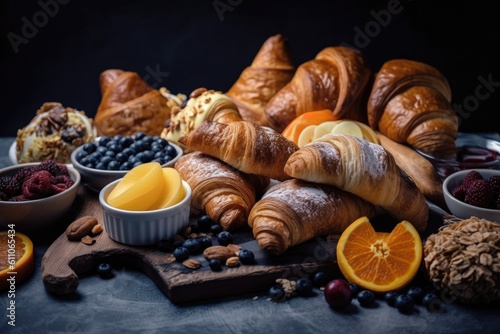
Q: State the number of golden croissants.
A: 8